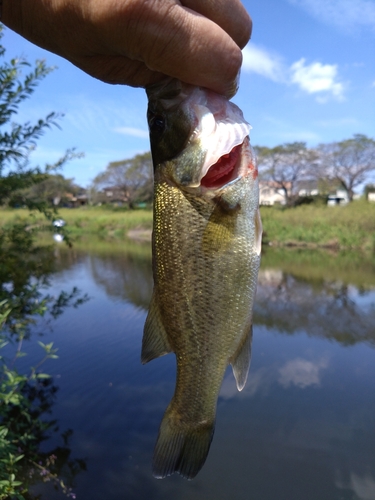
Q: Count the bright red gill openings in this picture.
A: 1